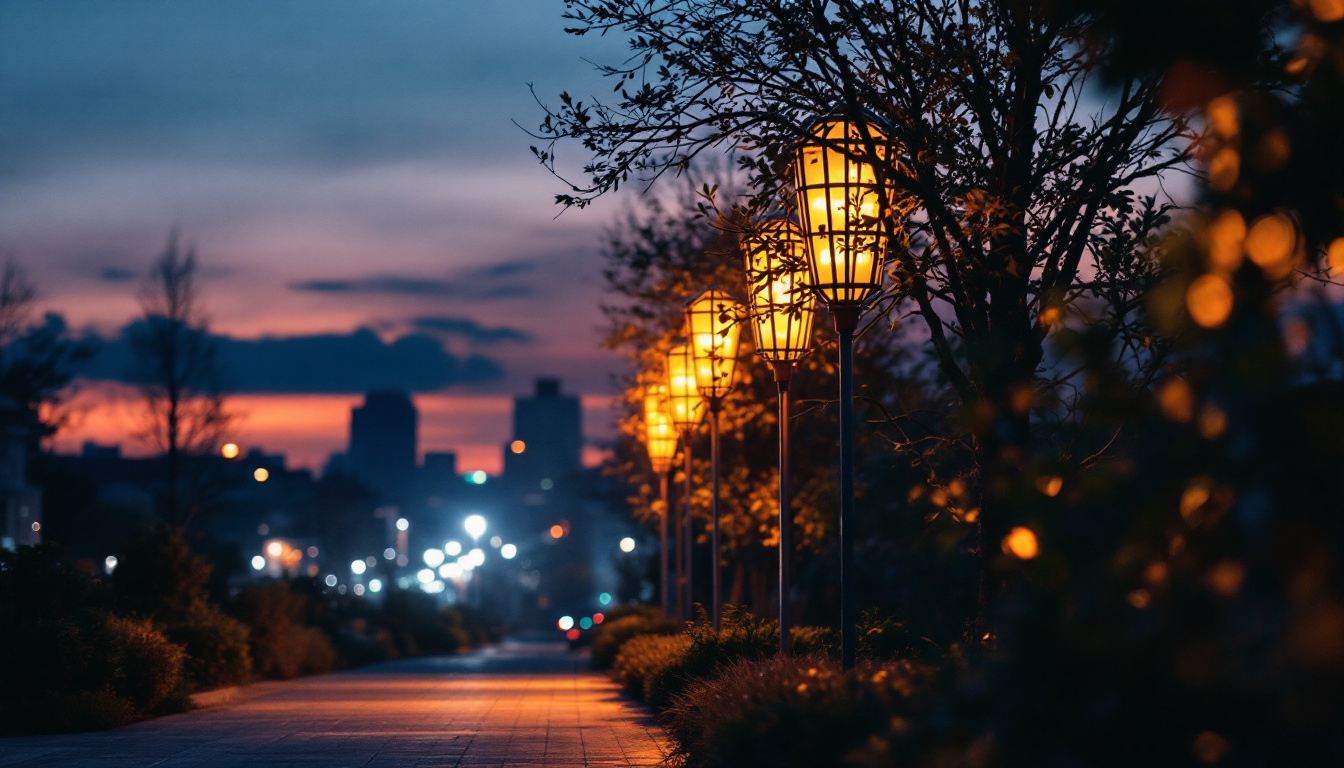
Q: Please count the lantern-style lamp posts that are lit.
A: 5